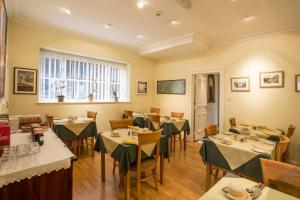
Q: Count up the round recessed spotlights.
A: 6